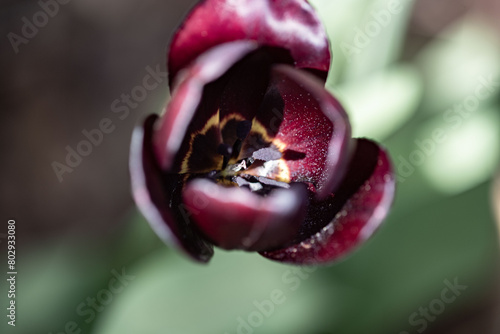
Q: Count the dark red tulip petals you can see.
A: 6